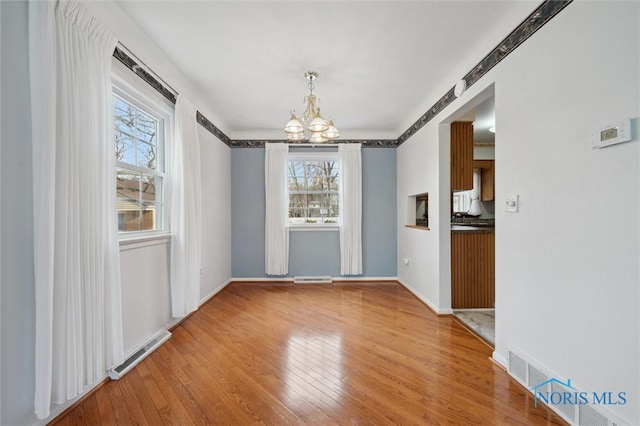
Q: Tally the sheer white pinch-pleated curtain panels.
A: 4